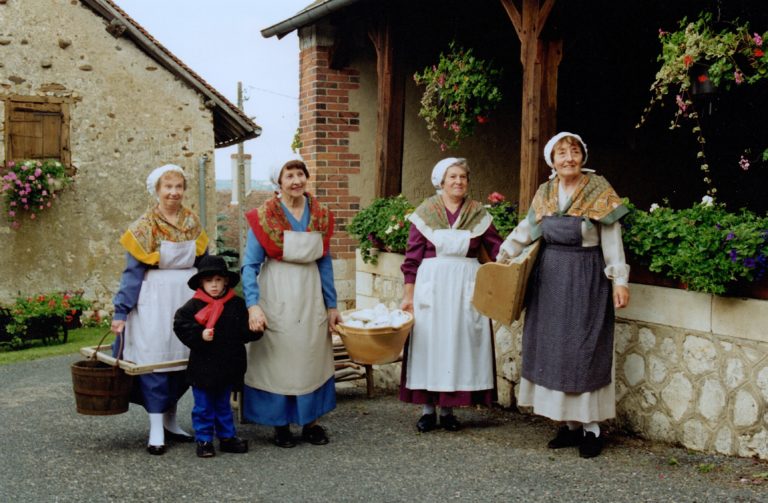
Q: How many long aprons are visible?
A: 4